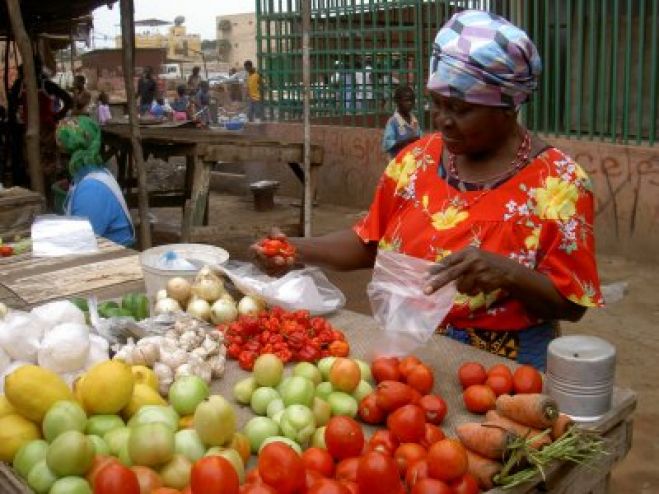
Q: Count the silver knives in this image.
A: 0